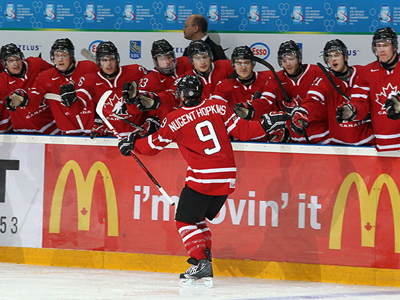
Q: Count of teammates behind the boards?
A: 9